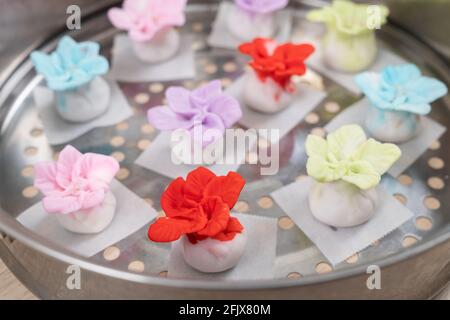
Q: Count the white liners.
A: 10